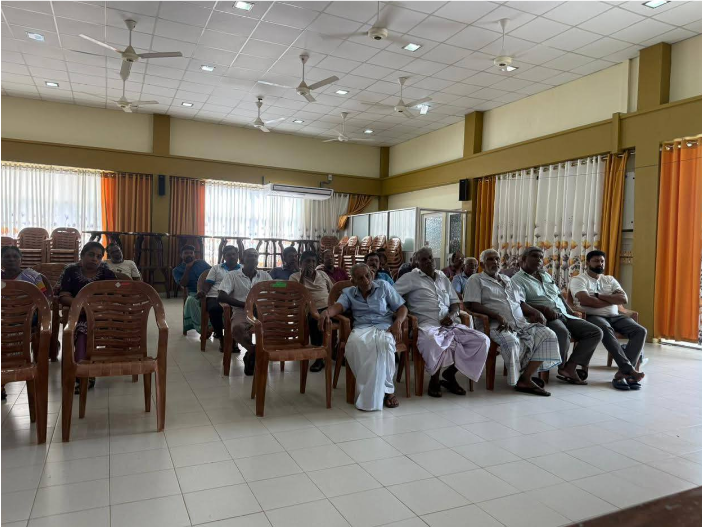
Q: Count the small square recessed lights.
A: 12